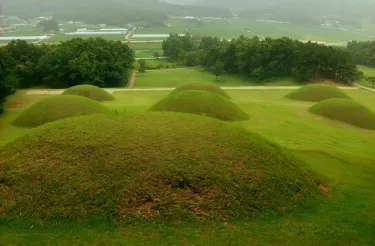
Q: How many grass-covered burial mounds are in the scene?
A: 7